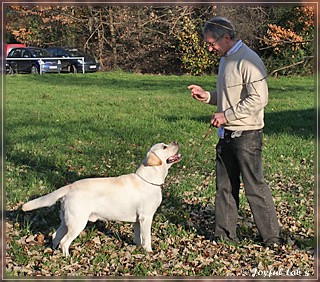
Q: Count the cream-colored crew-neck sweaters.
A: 1